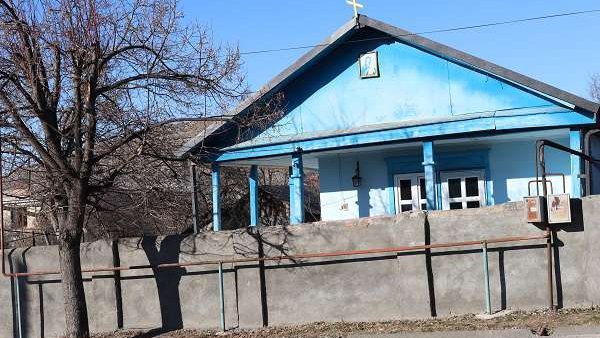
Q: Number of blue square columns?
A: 5